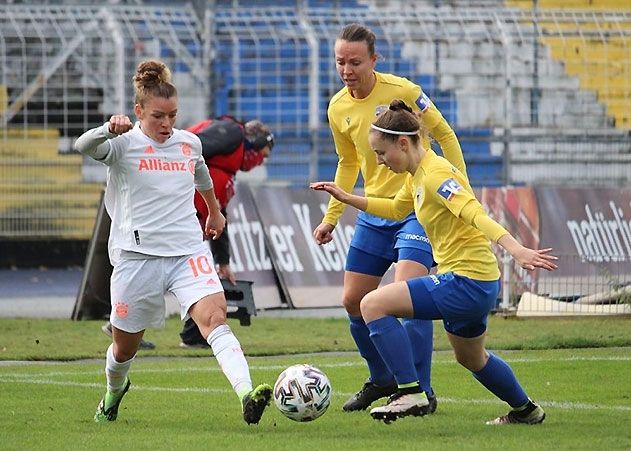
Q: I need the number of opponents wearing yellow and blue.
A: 2